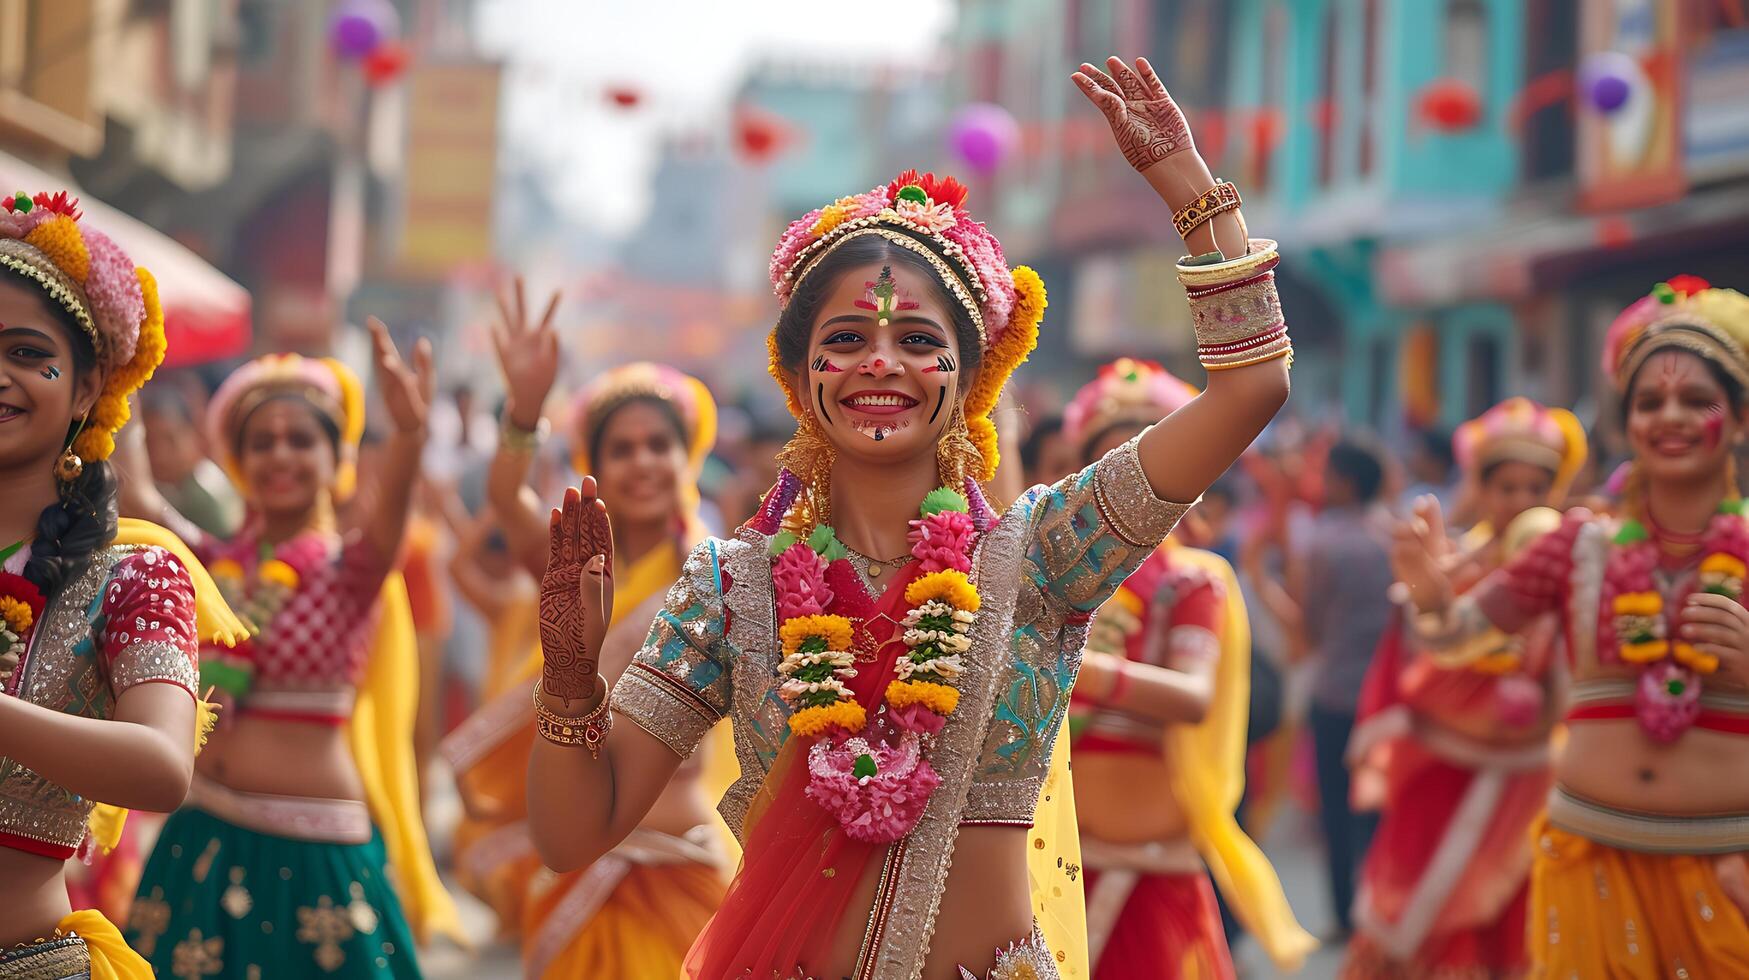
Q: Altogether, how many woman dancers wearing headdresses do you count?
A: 7